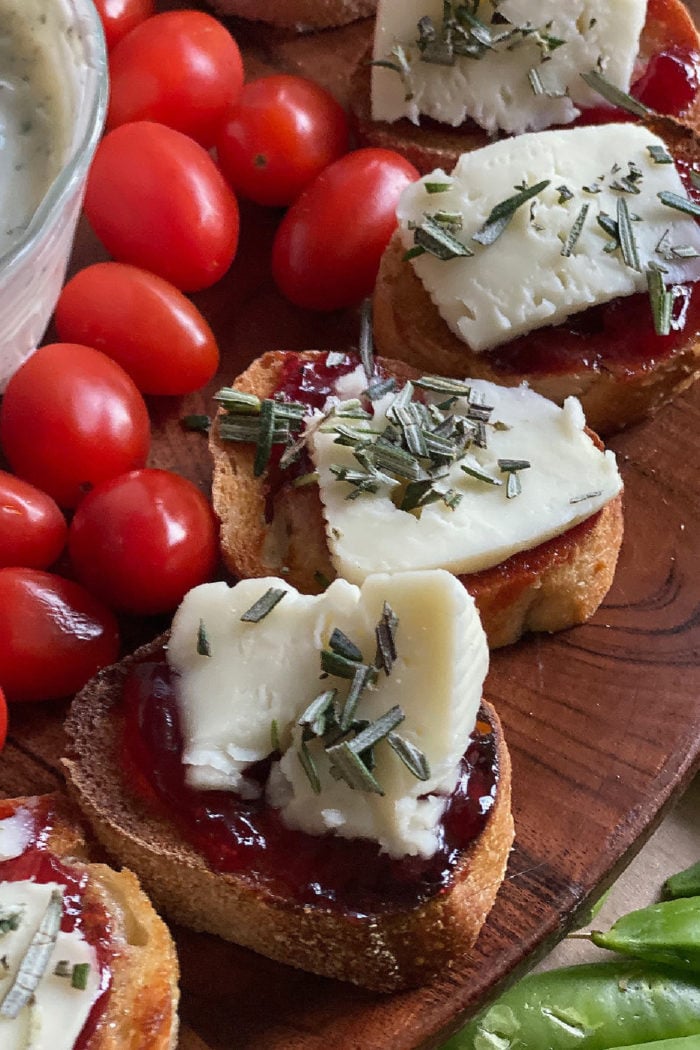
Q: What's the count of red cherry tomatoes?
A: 11